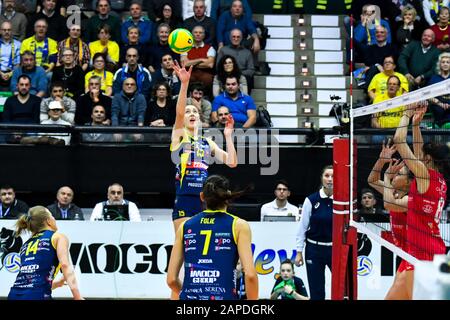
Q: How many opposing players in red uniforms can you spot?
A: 2